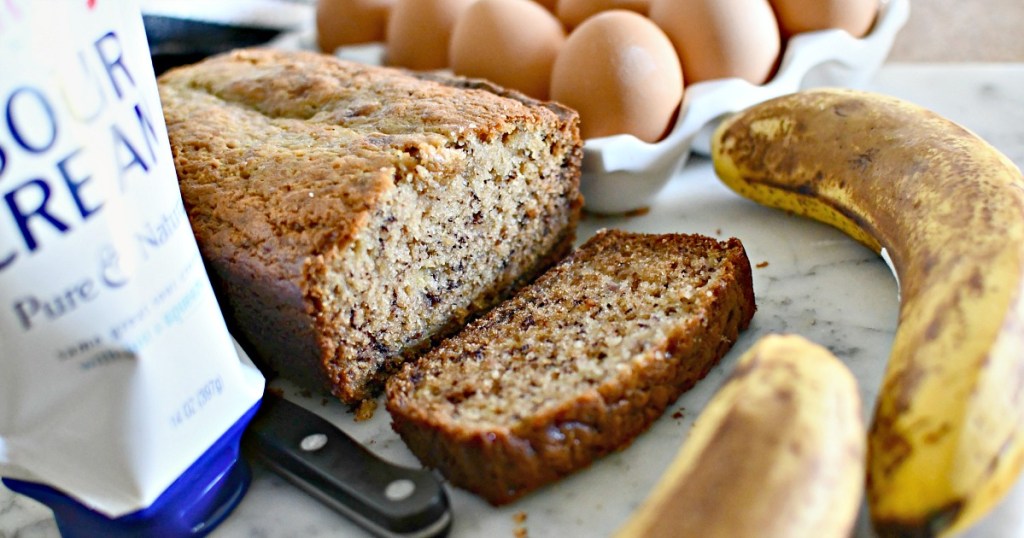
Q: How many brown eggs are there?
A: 8